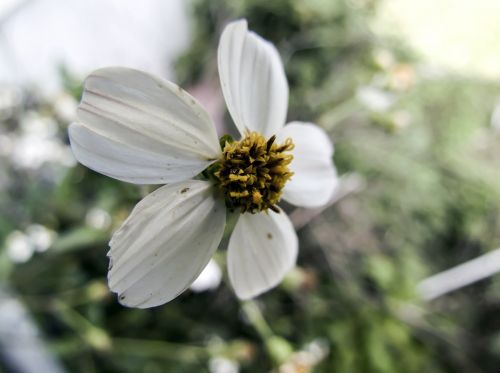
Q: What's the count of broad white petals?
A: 5